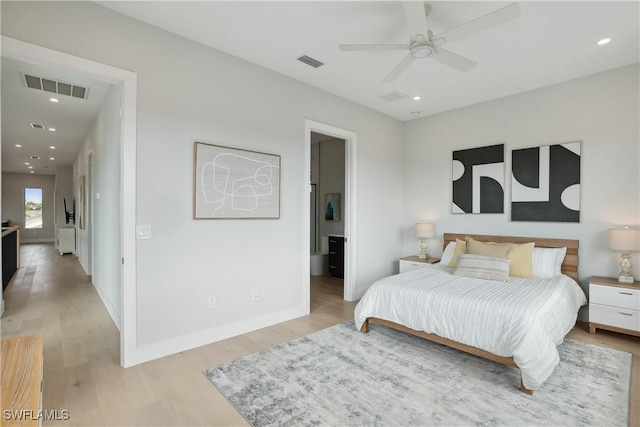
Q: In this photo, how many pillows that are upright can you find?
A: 6